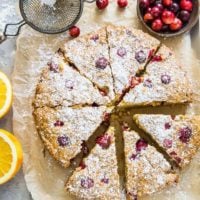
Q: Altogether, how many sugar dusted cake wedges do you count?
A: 8